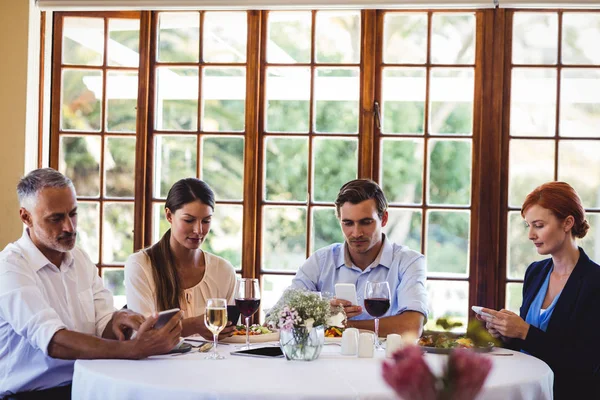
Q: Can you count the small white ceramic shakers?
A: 3